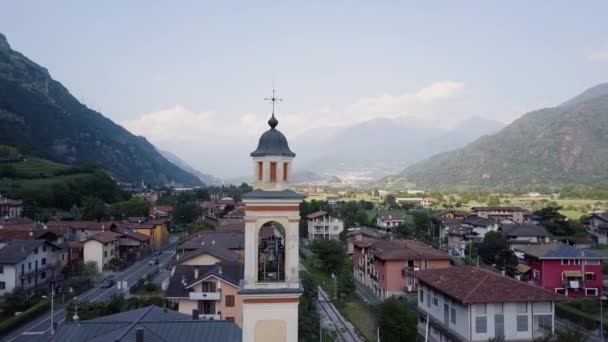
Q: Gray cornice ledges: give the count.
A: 2